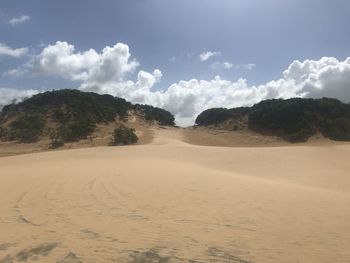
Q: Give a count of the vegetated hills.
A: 2